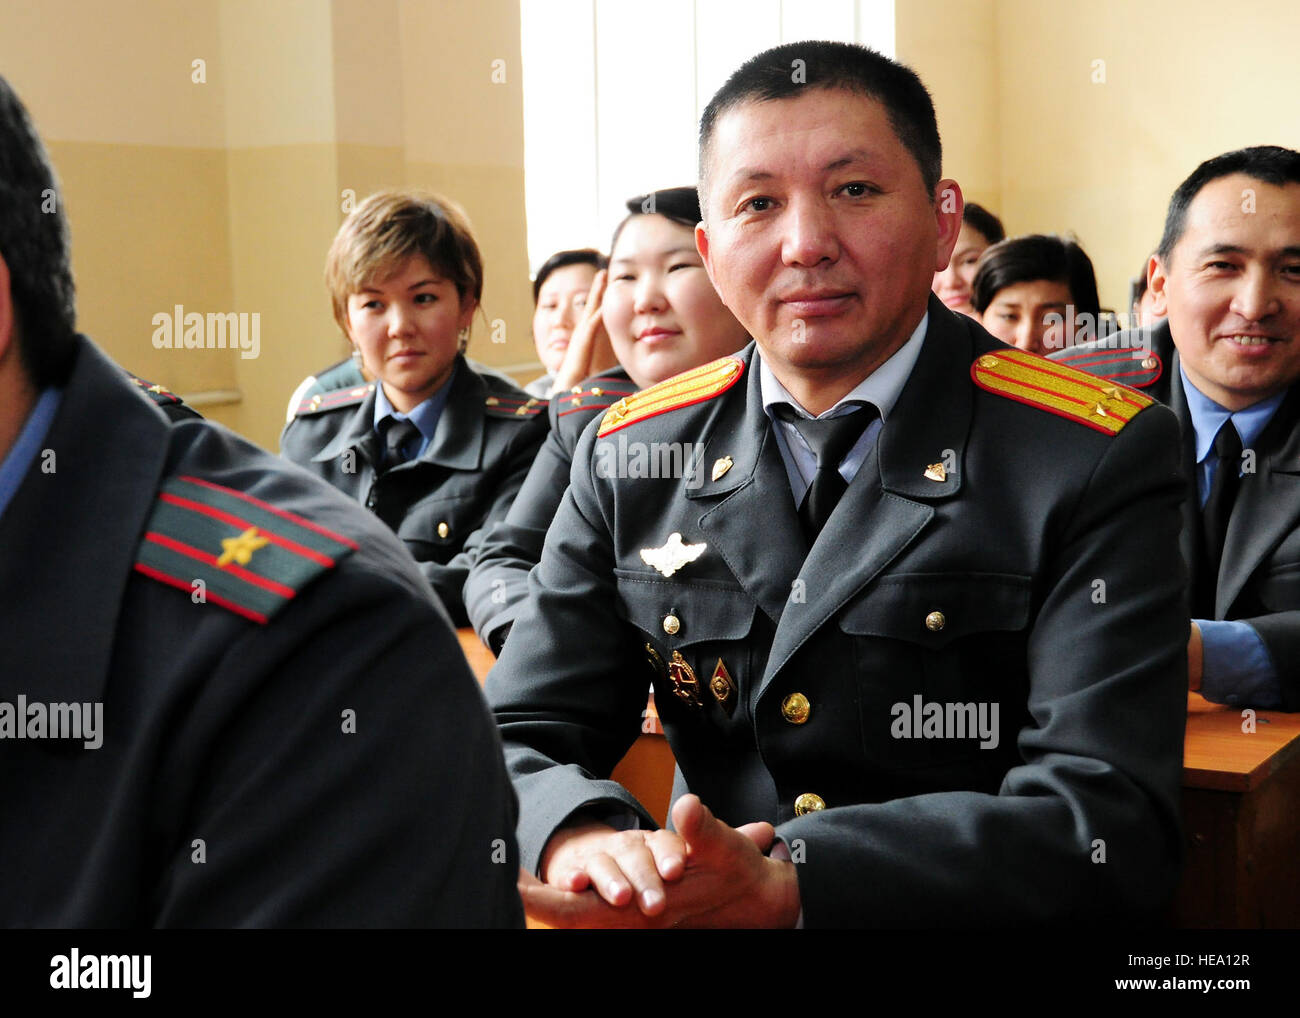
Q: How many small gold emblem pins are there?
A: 2